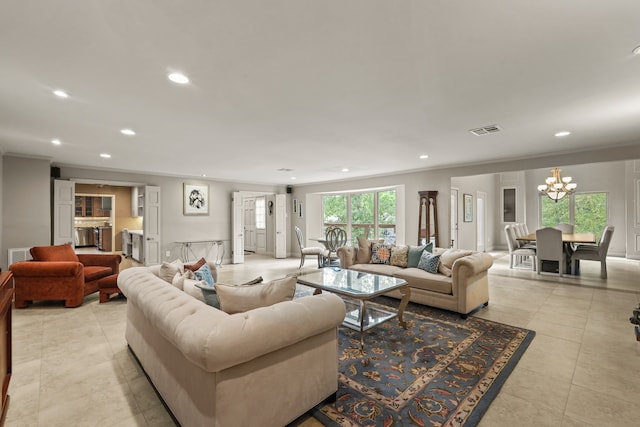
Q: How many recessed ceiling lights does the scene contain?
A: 11